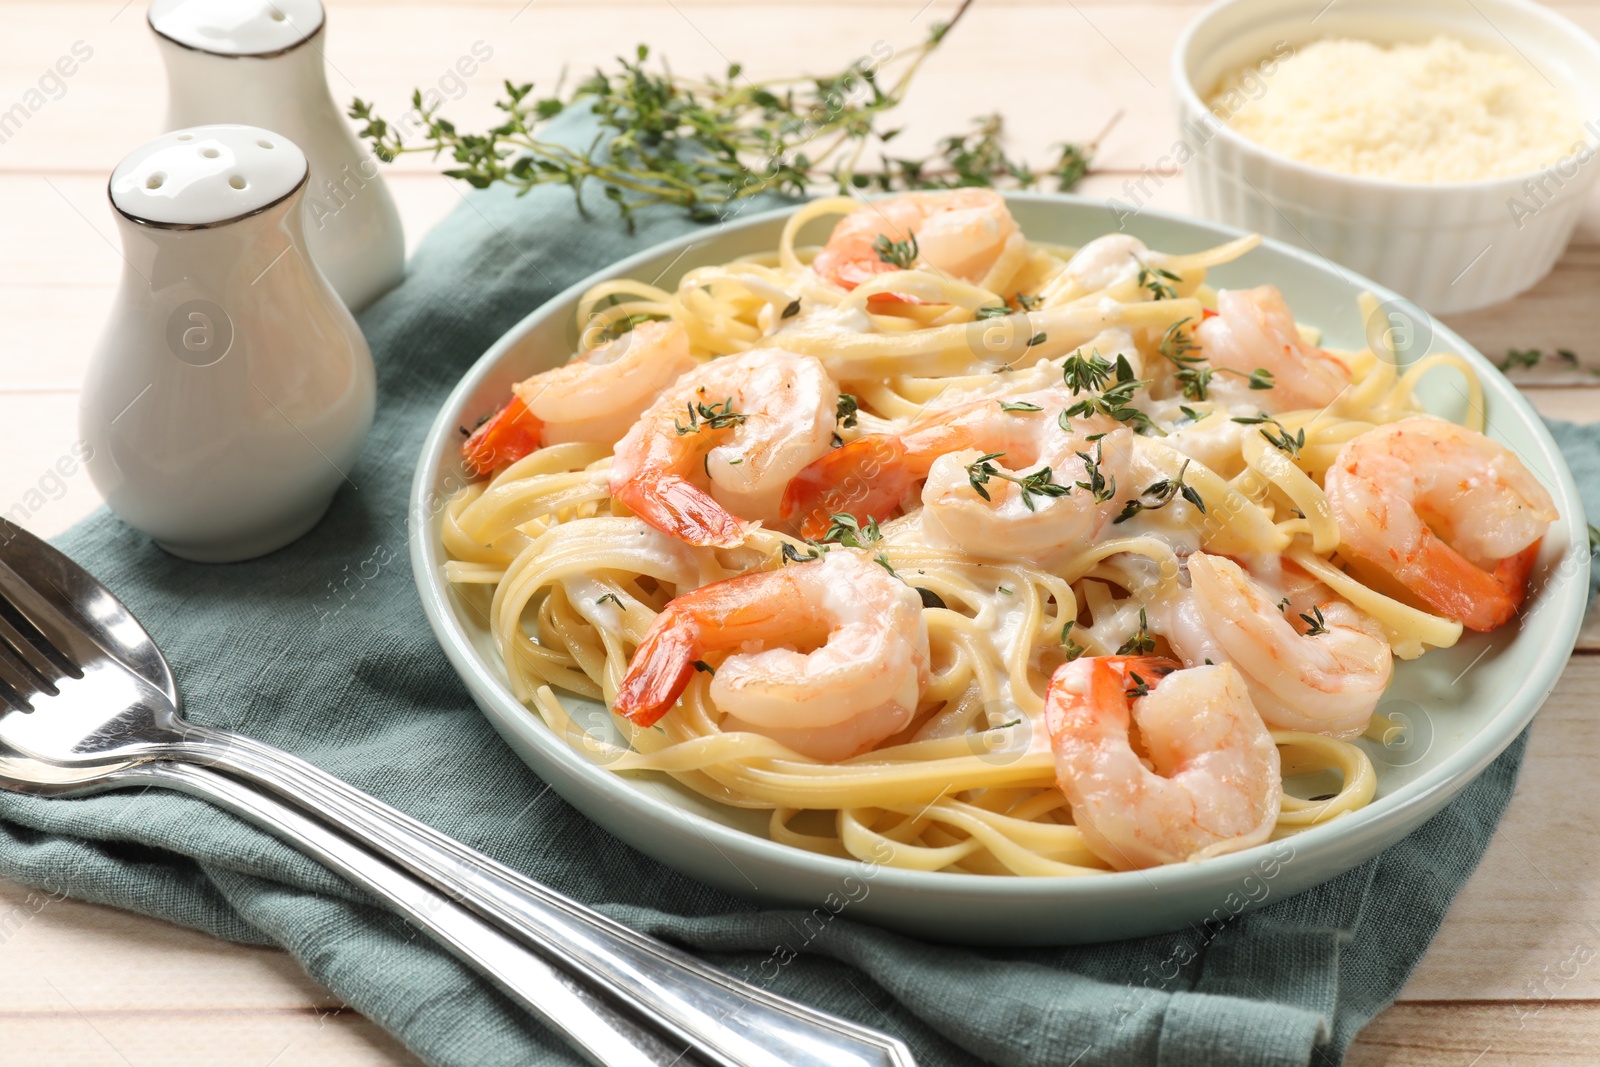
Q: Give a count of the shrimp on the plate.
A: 9